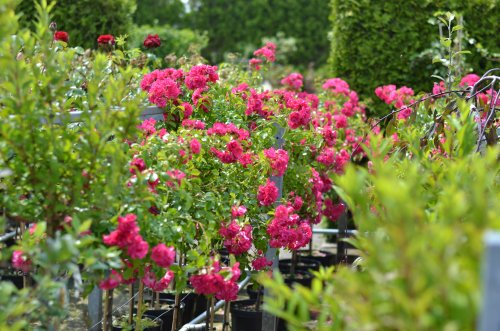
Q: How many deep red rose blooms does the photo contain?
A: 3